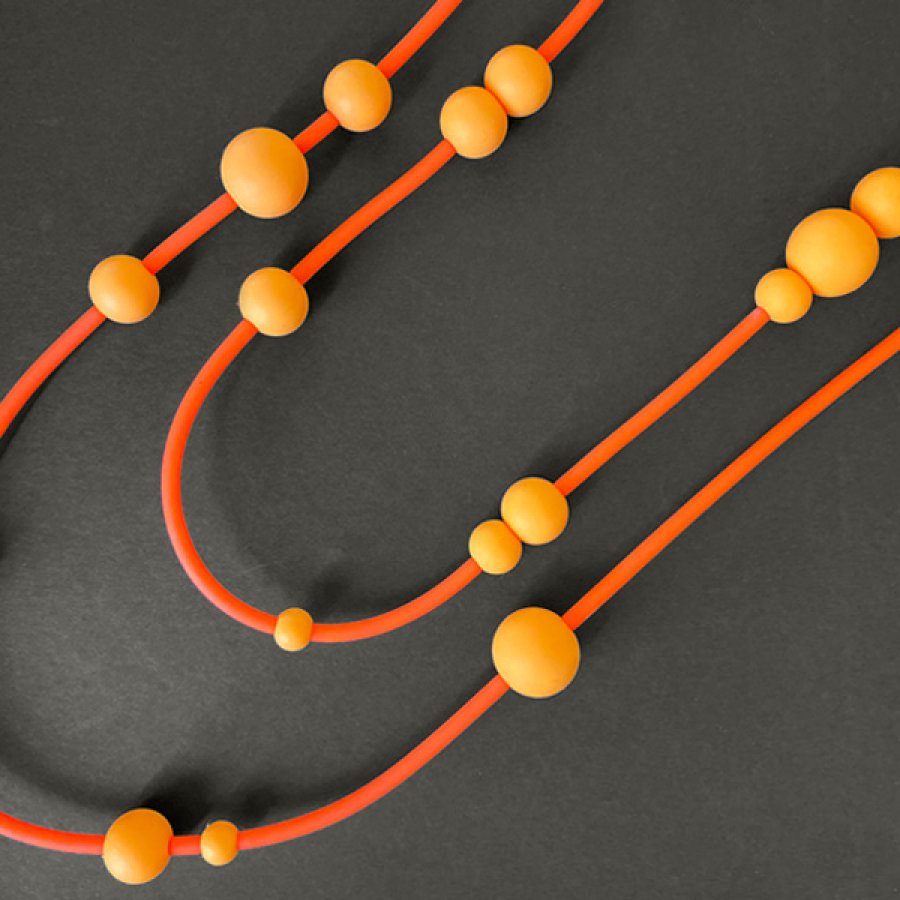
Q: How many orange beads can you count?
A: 15